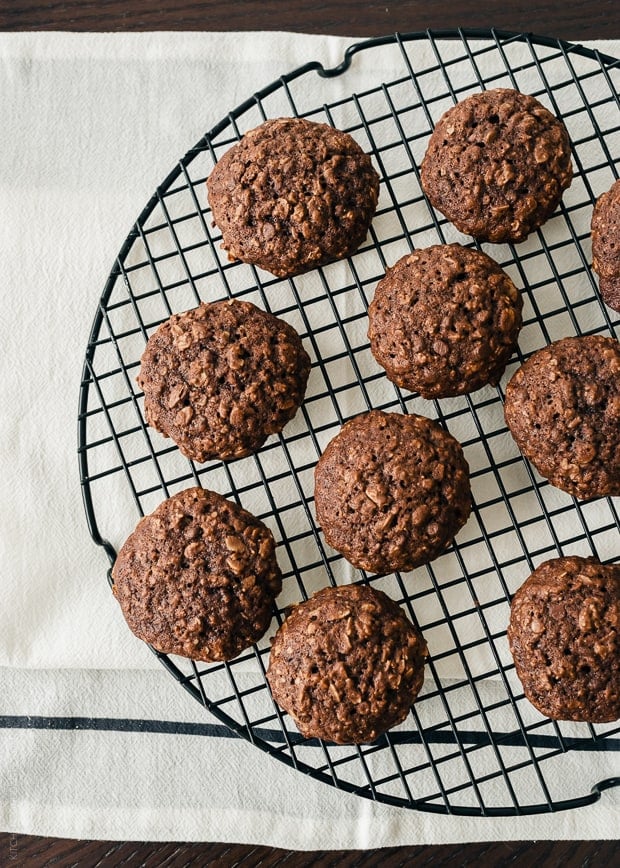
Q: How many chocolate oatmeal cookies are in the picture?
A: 10